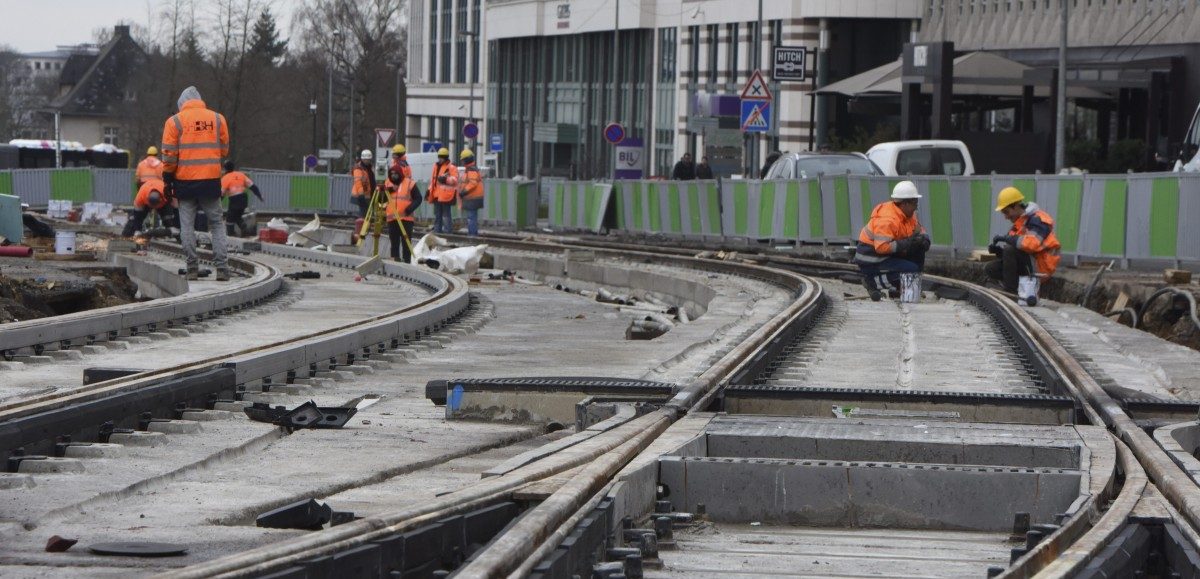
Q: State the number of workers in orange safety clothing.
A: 11